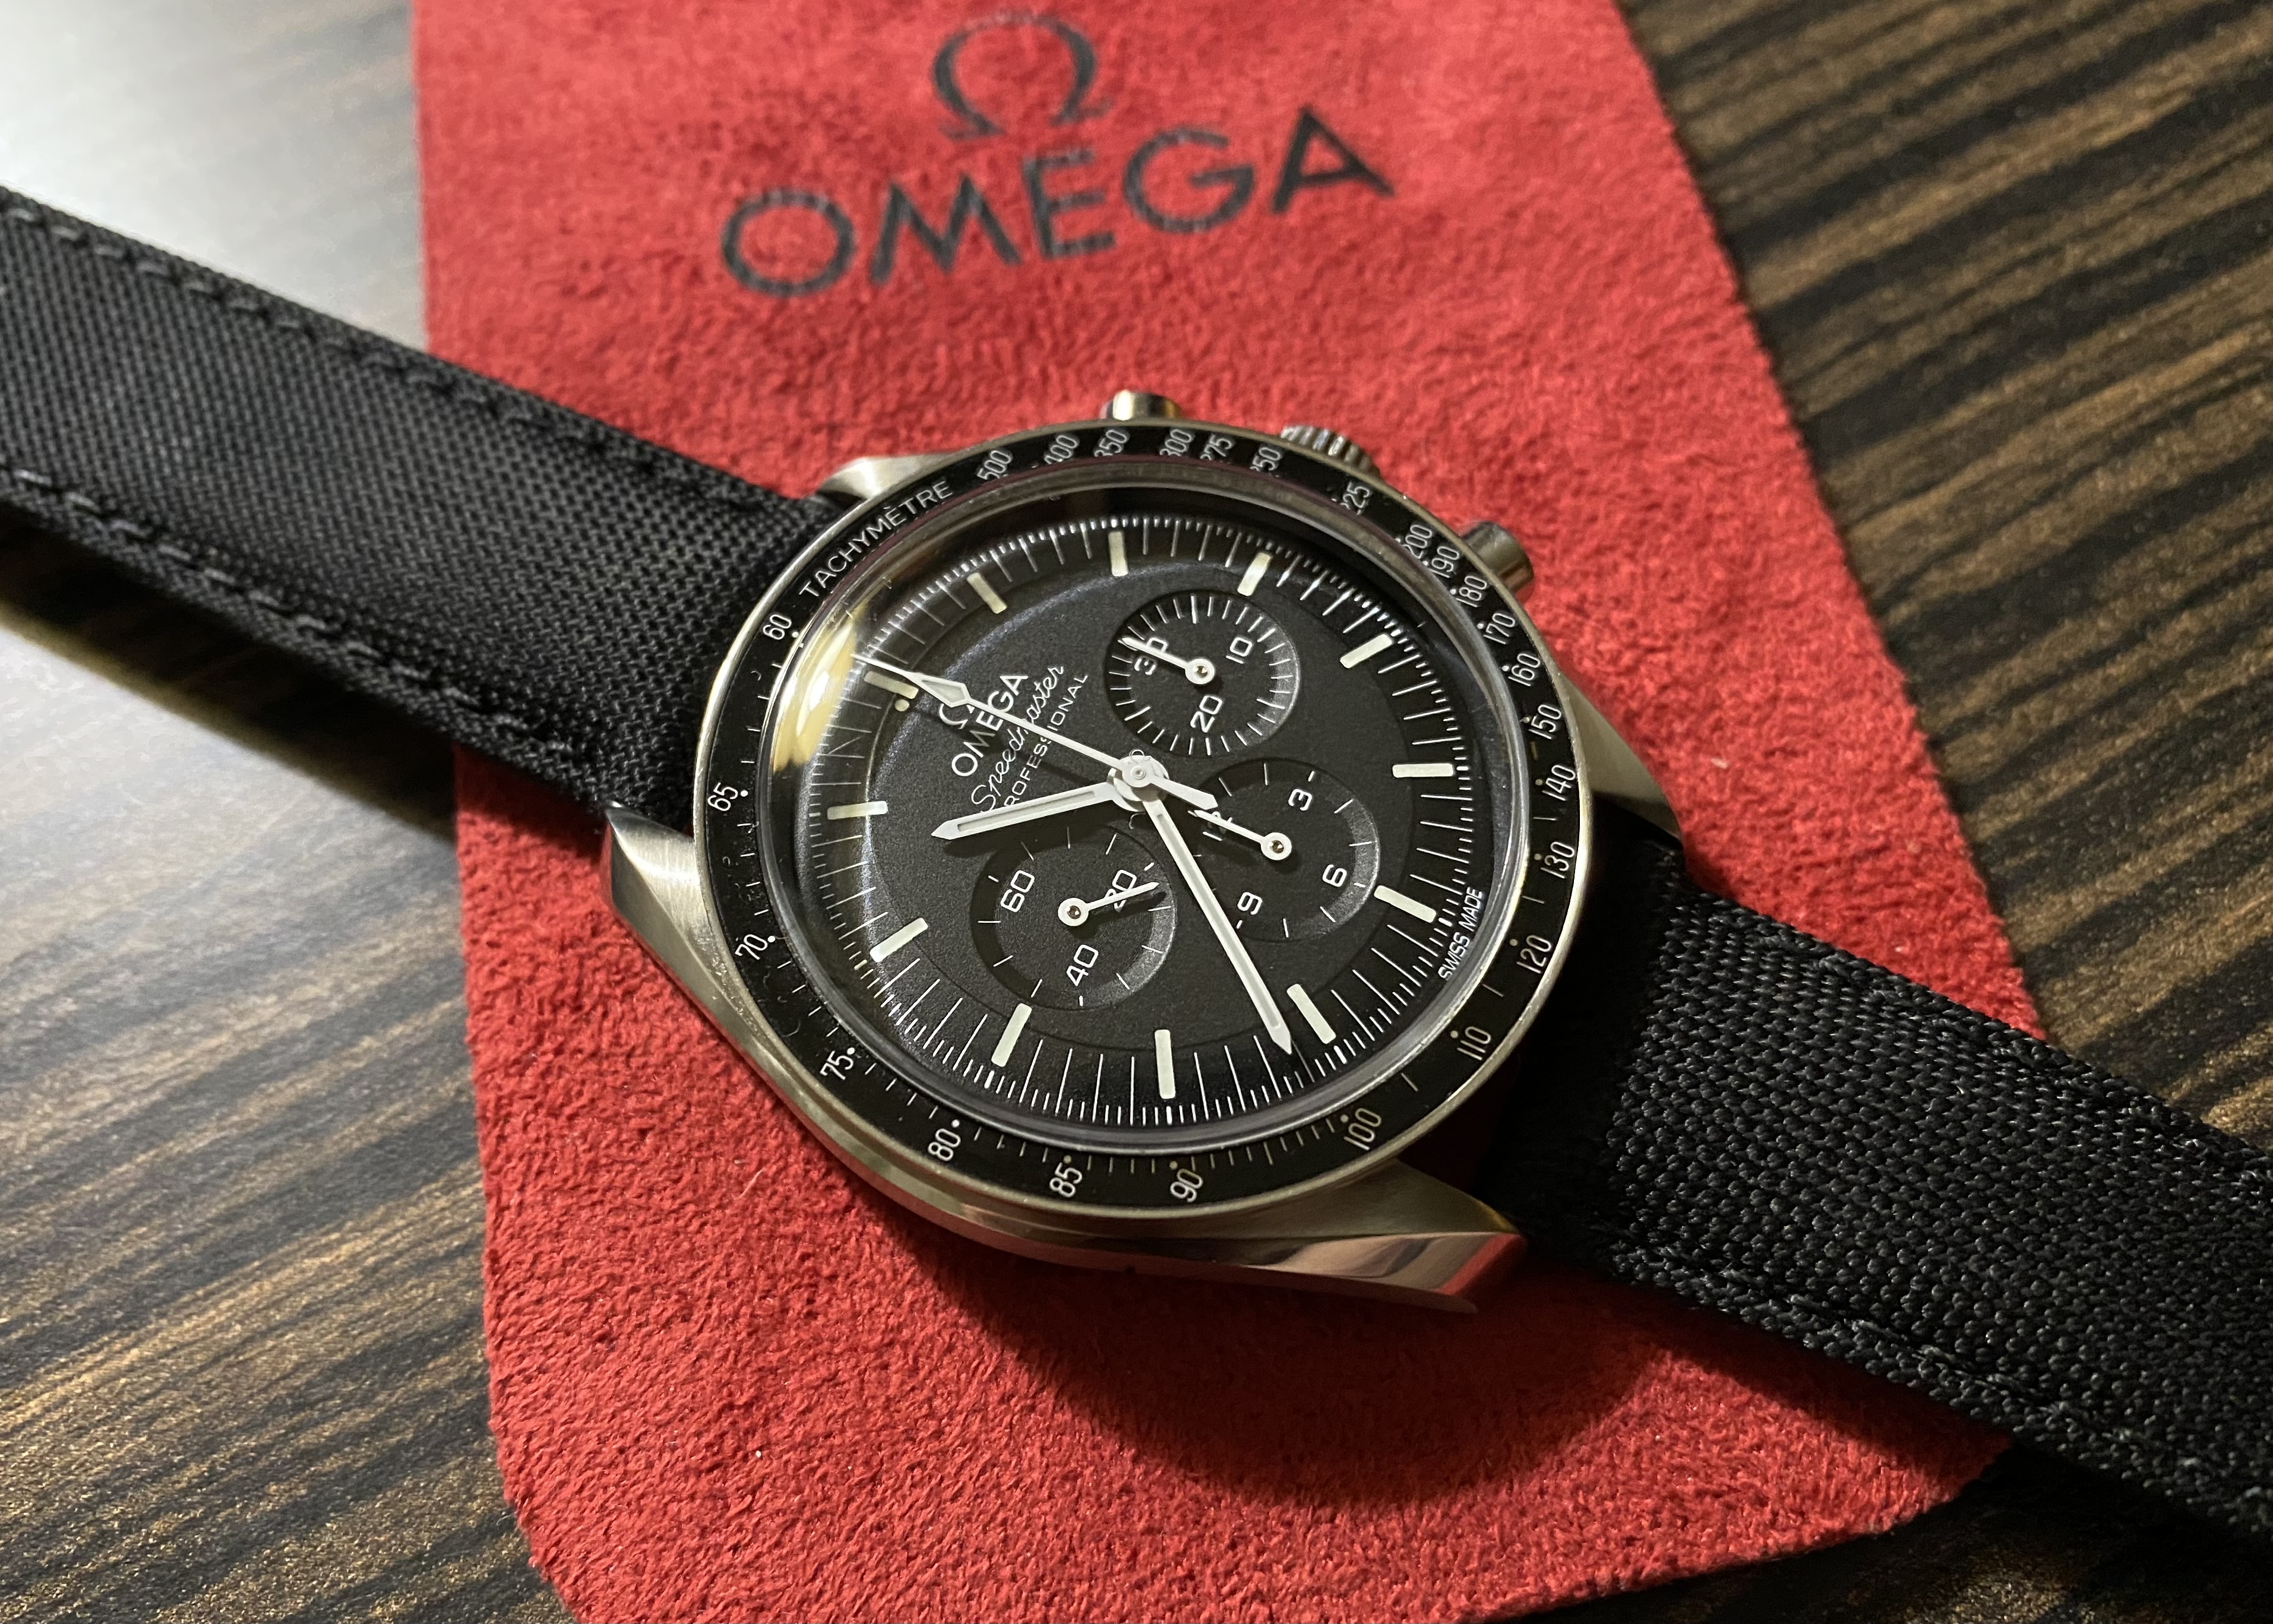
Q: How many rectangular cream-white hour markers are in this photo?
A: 12